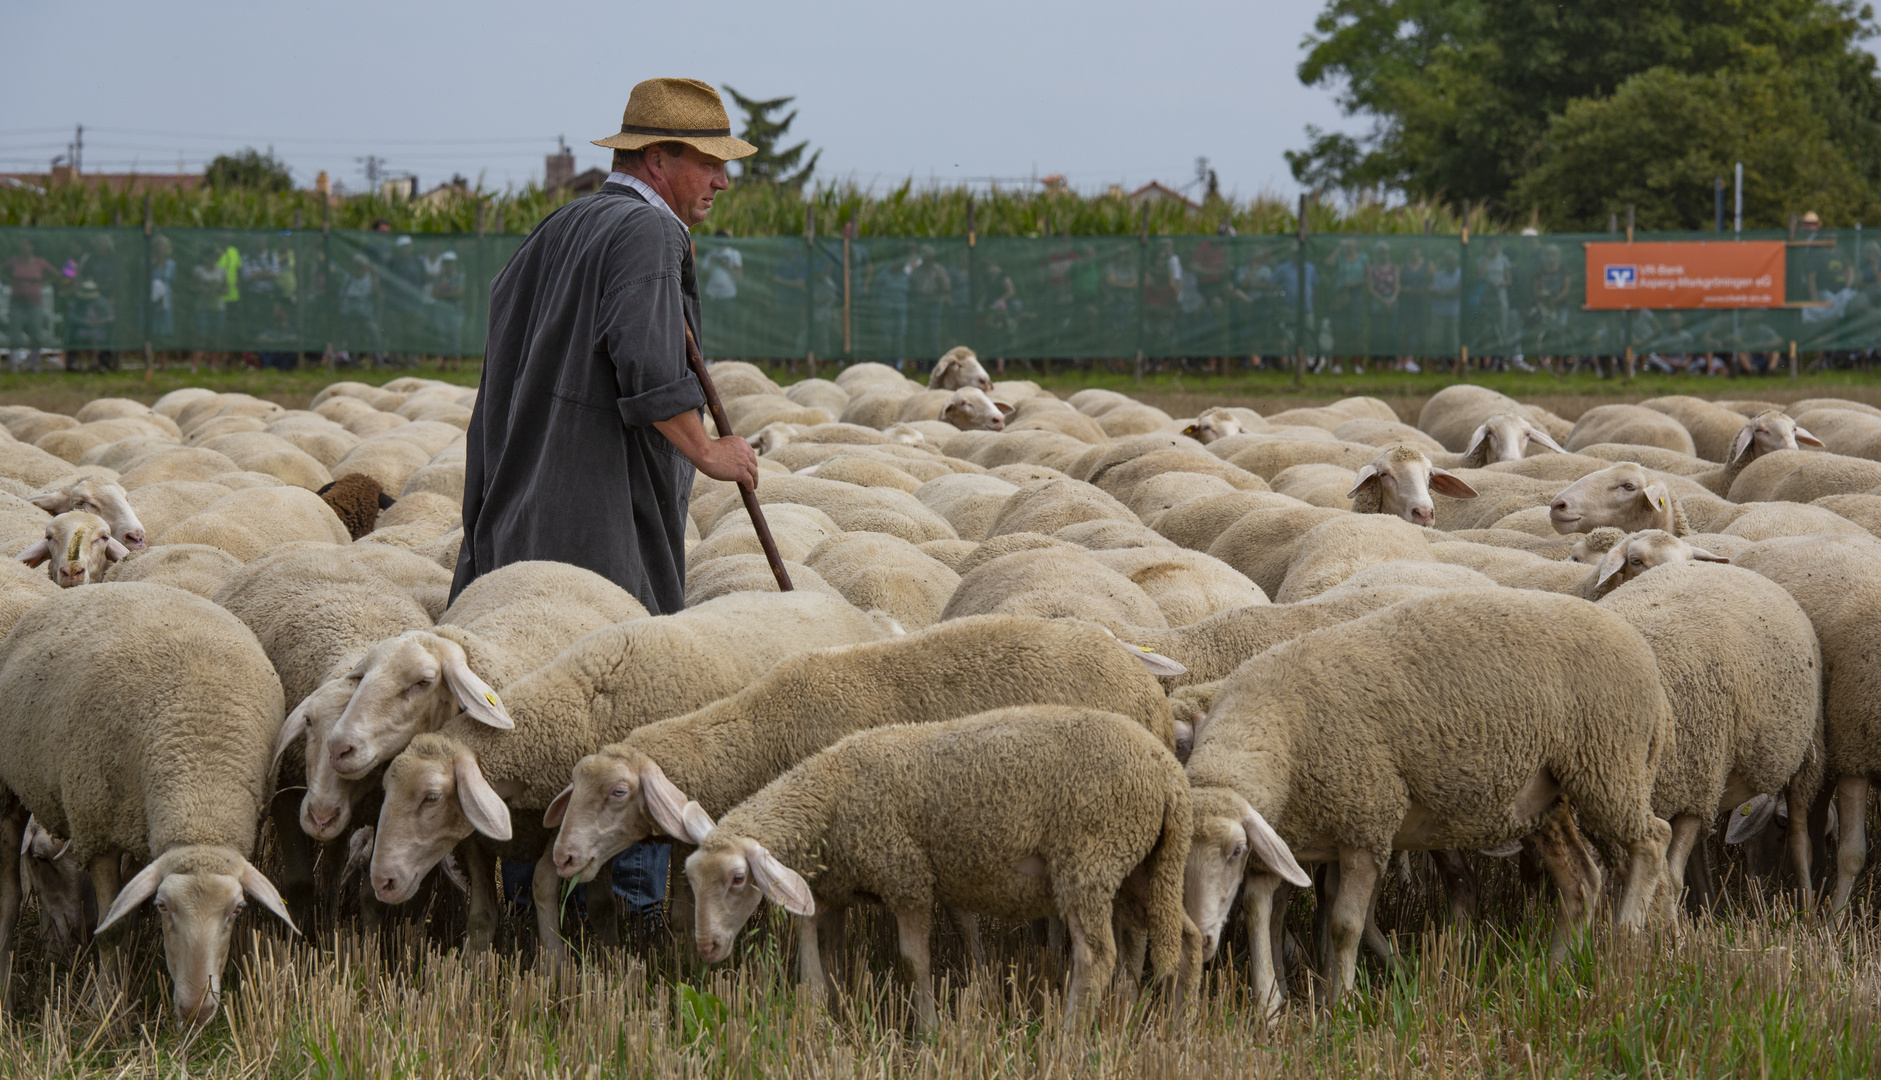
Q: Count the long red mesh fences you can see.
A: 0